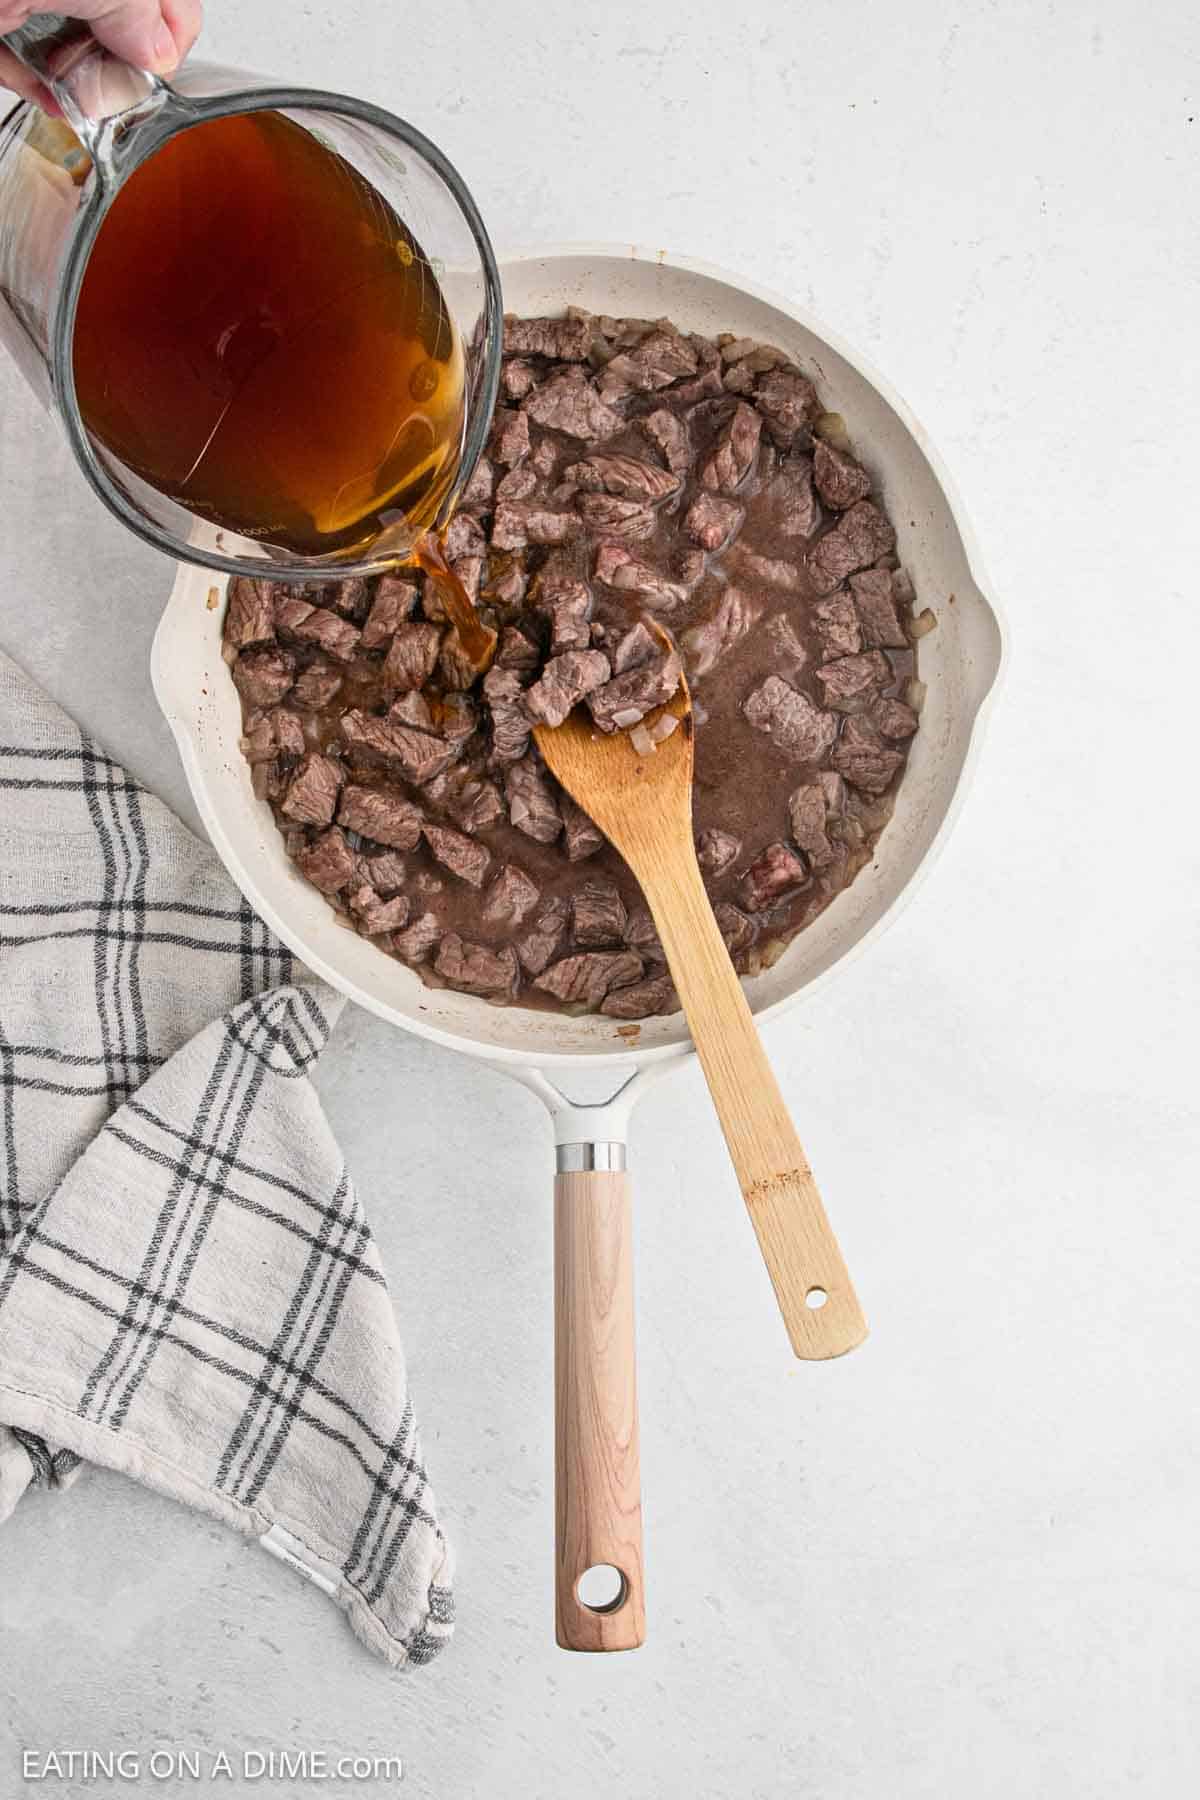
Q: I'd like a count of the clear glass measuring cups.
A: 1